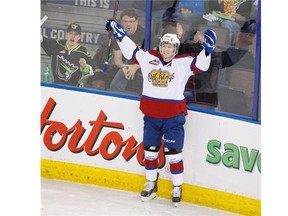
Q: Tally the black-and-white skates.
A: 2